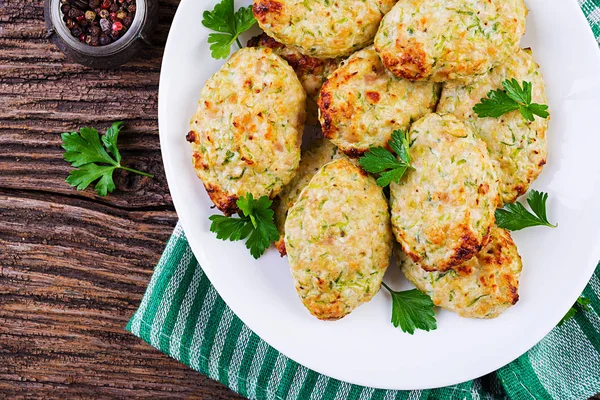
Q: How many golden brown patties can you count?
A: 10